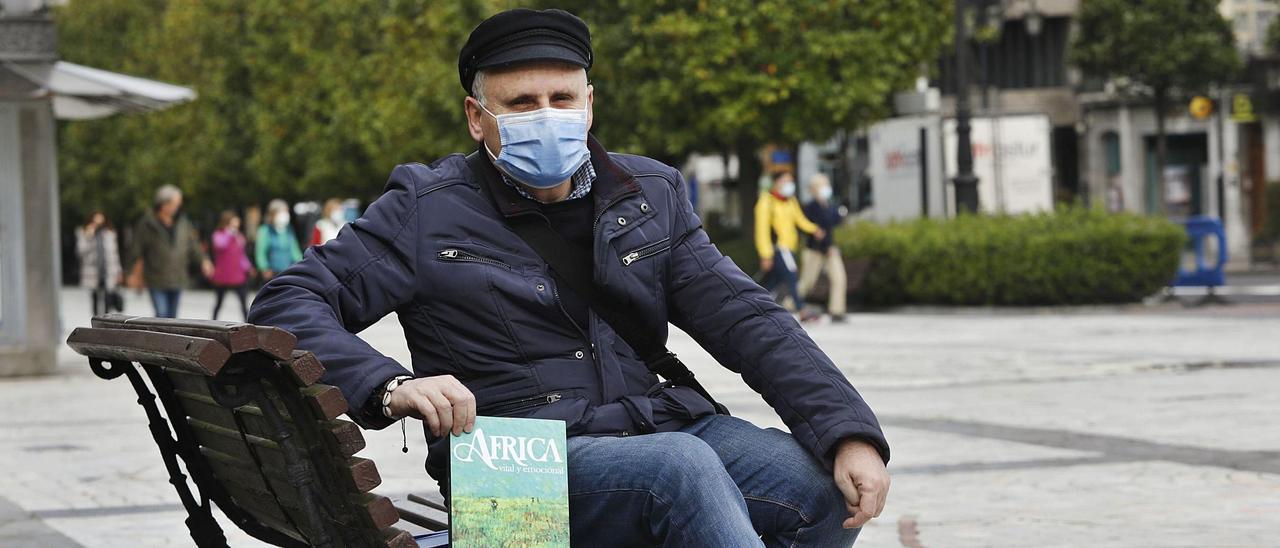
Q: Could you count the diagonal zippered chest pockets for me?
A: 2